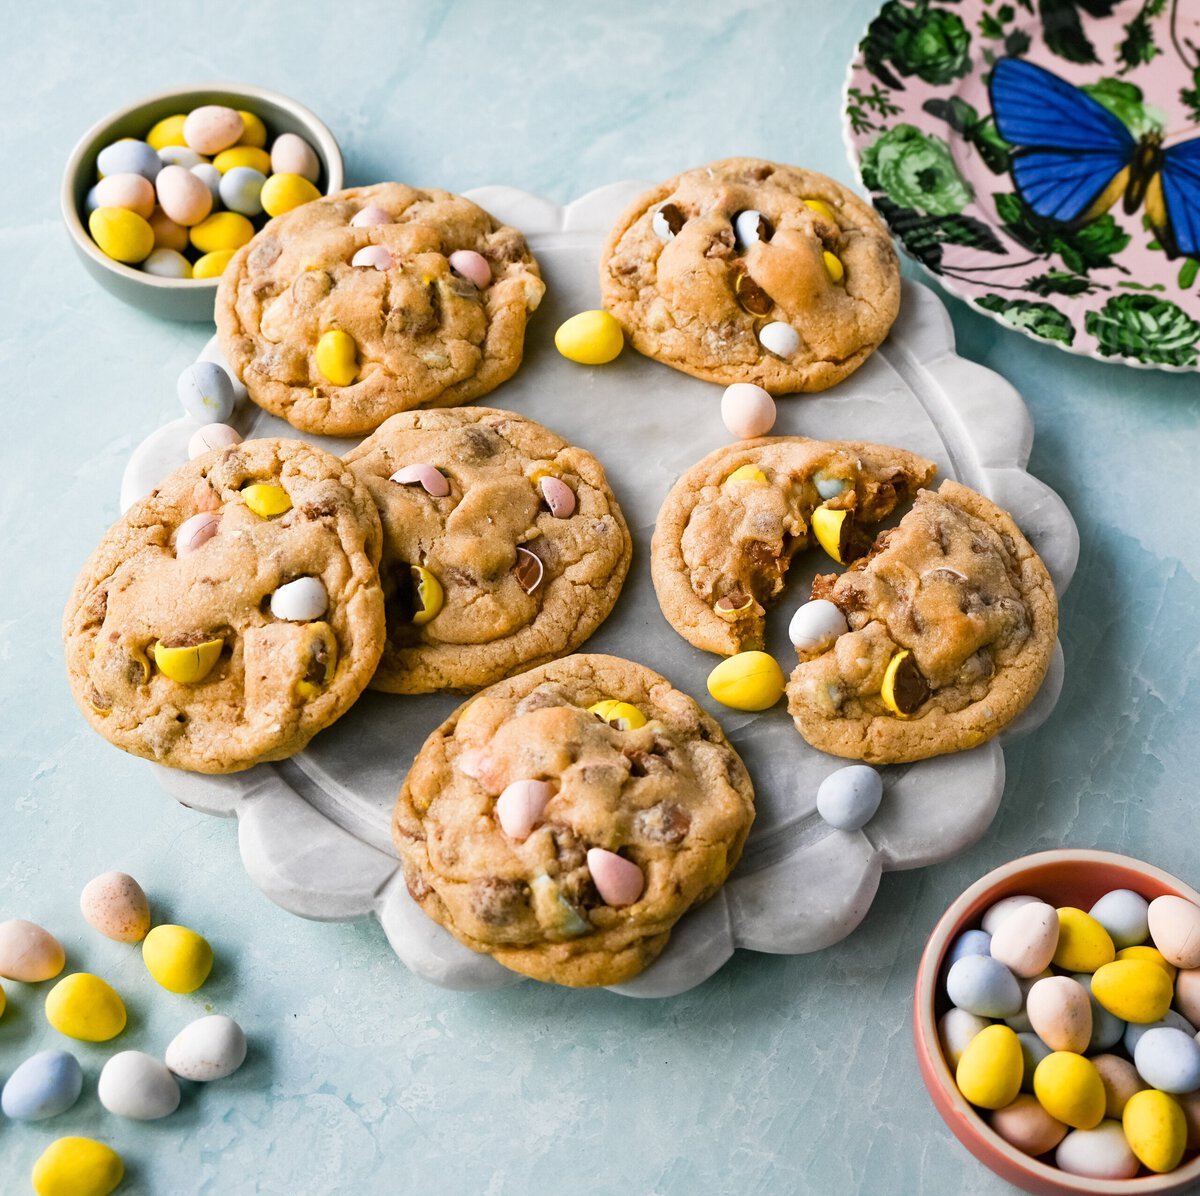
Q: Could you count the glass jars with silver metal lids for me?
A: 0